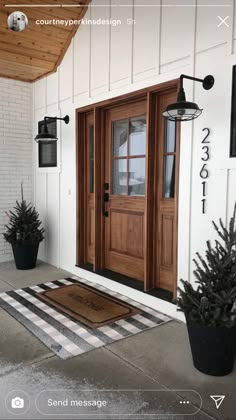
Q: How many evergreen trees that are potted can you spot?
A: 2